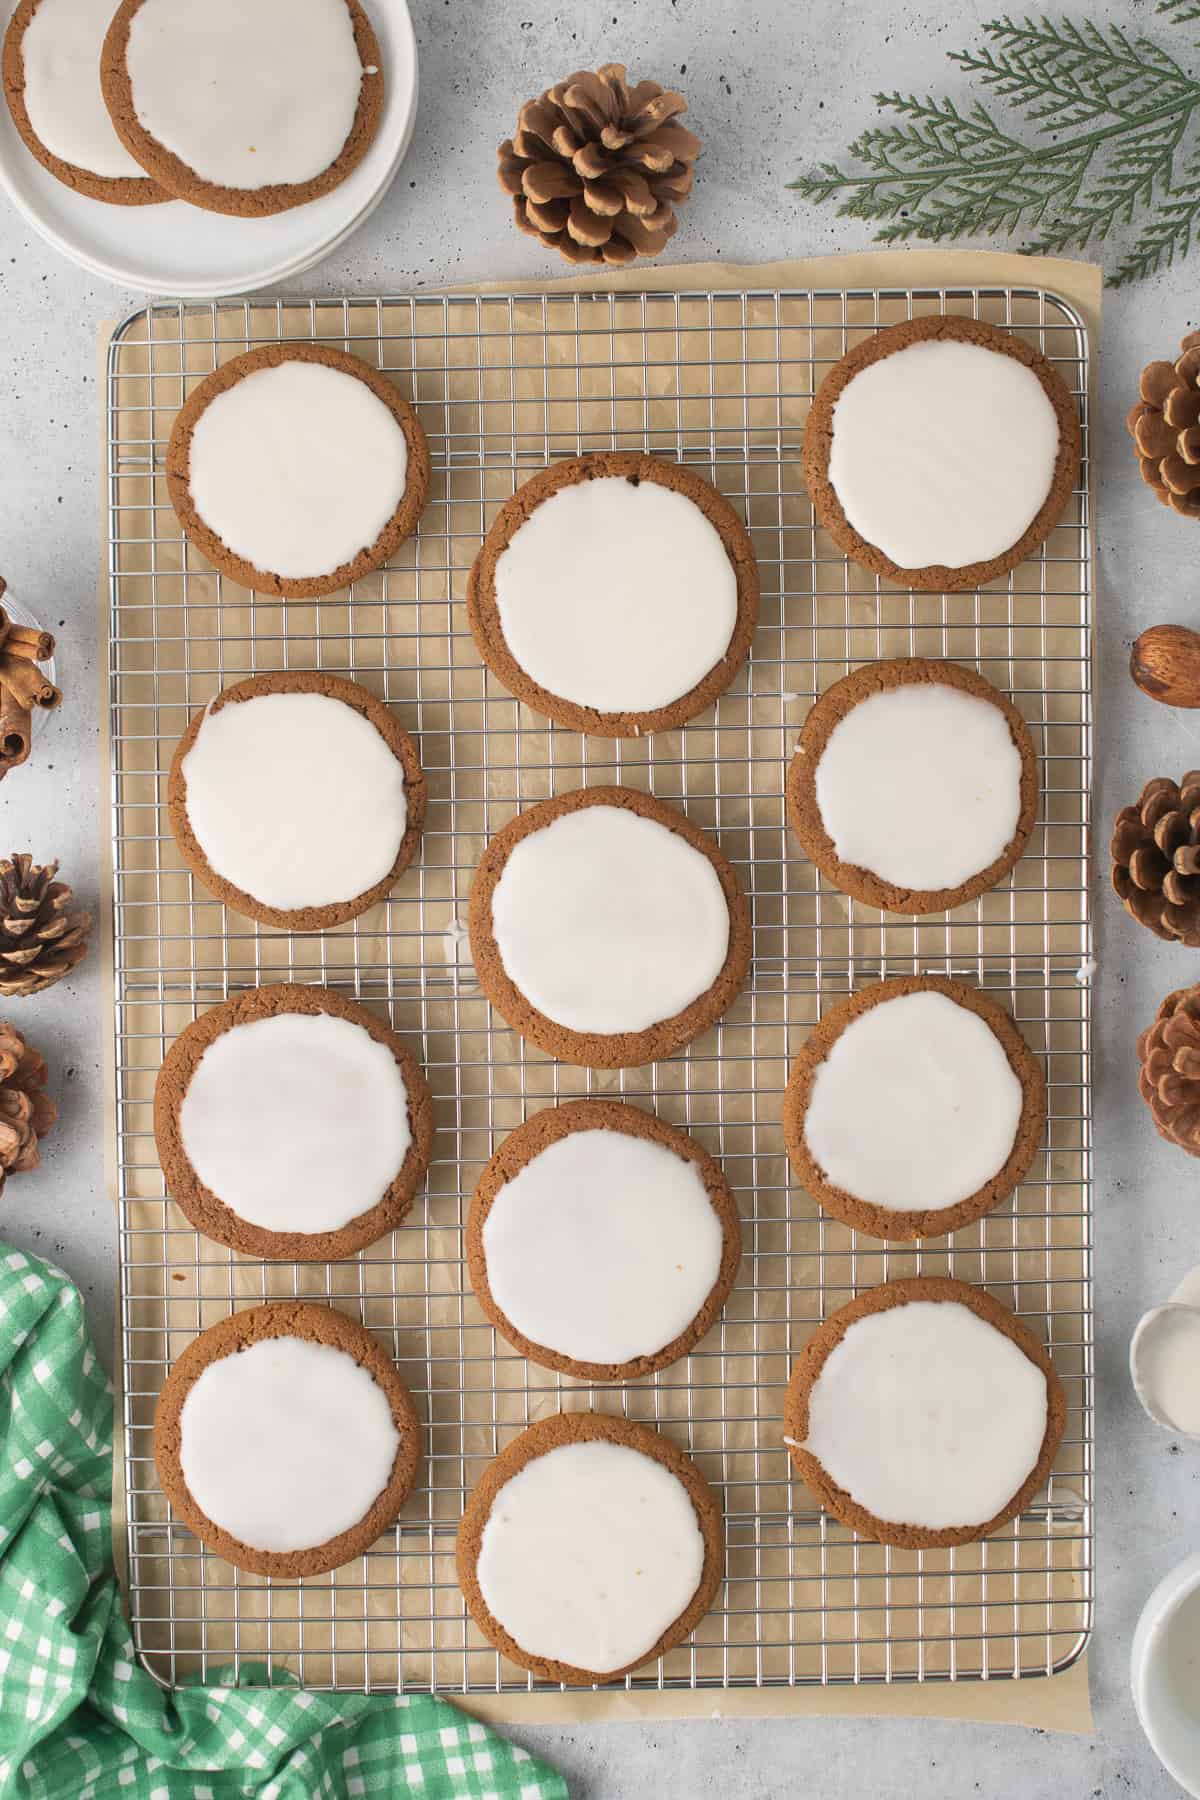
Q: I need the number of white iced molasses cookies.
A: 14